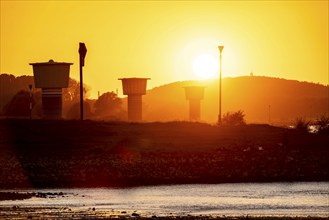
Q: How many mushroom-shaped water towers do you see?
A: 3